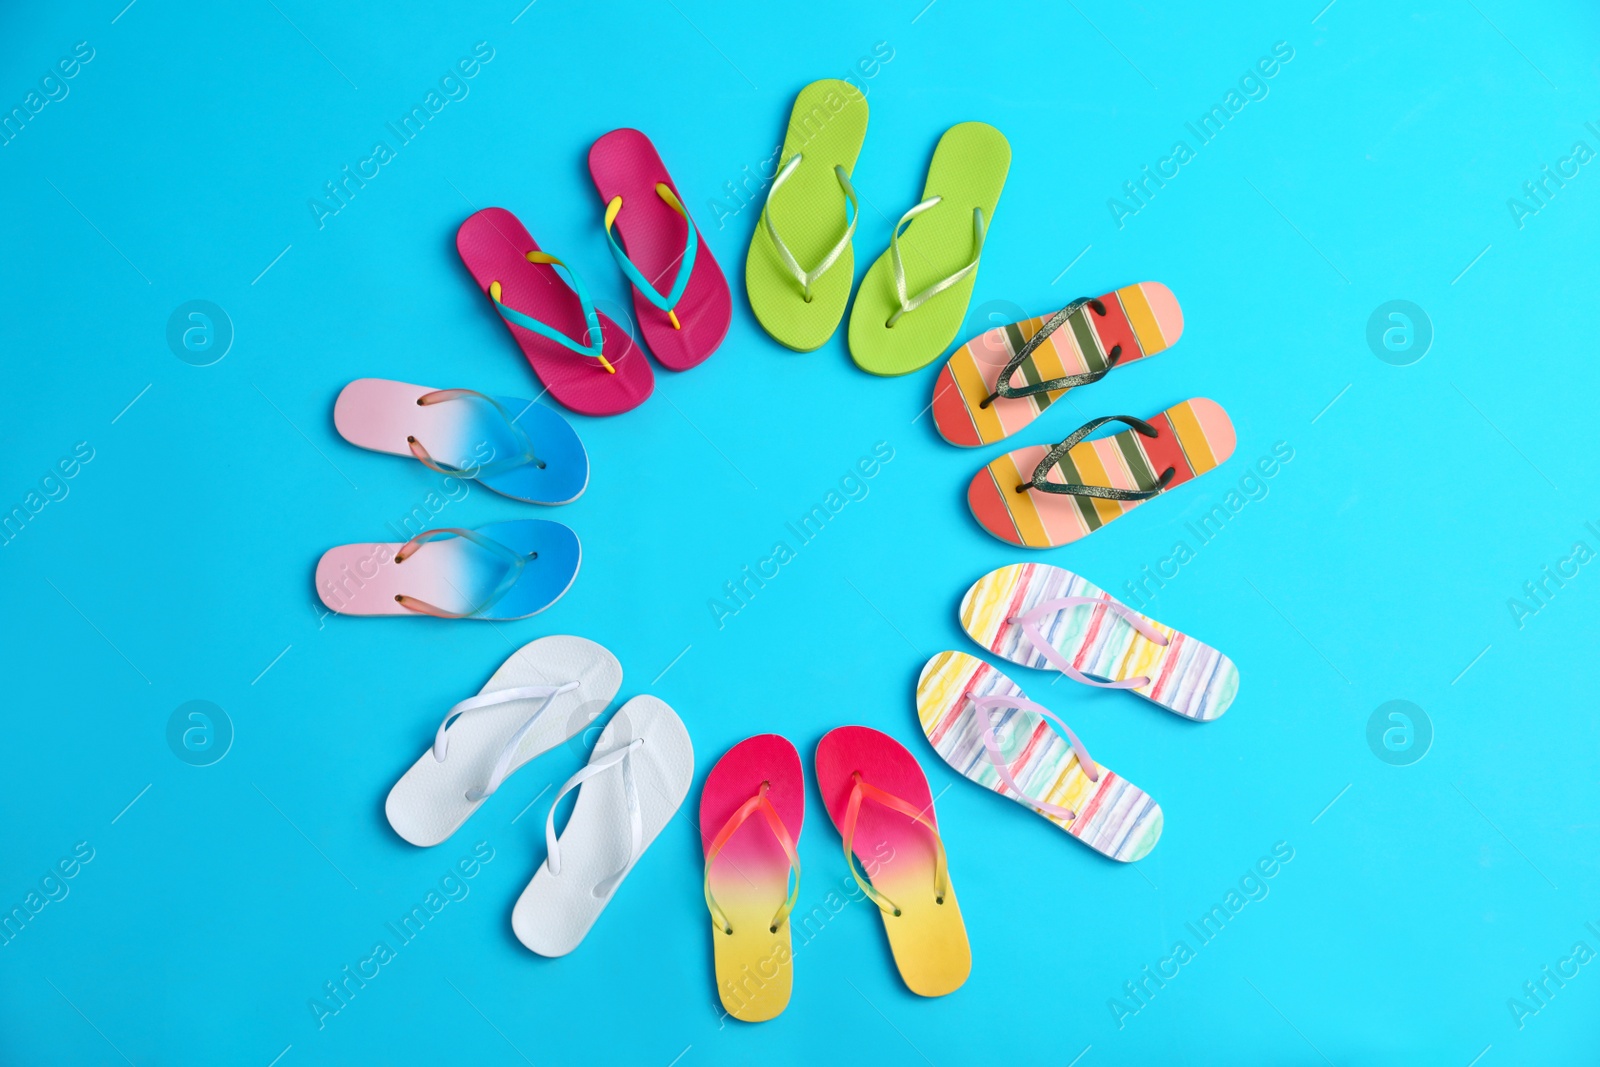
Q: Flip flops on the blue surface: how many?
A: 14